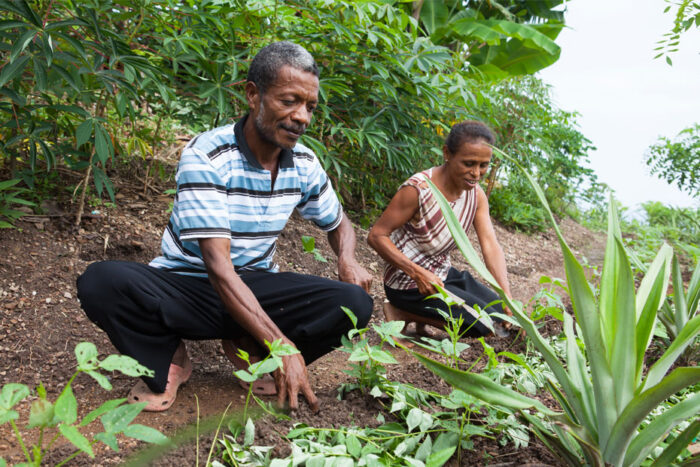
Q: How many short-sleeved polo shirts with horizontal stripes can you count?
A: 1